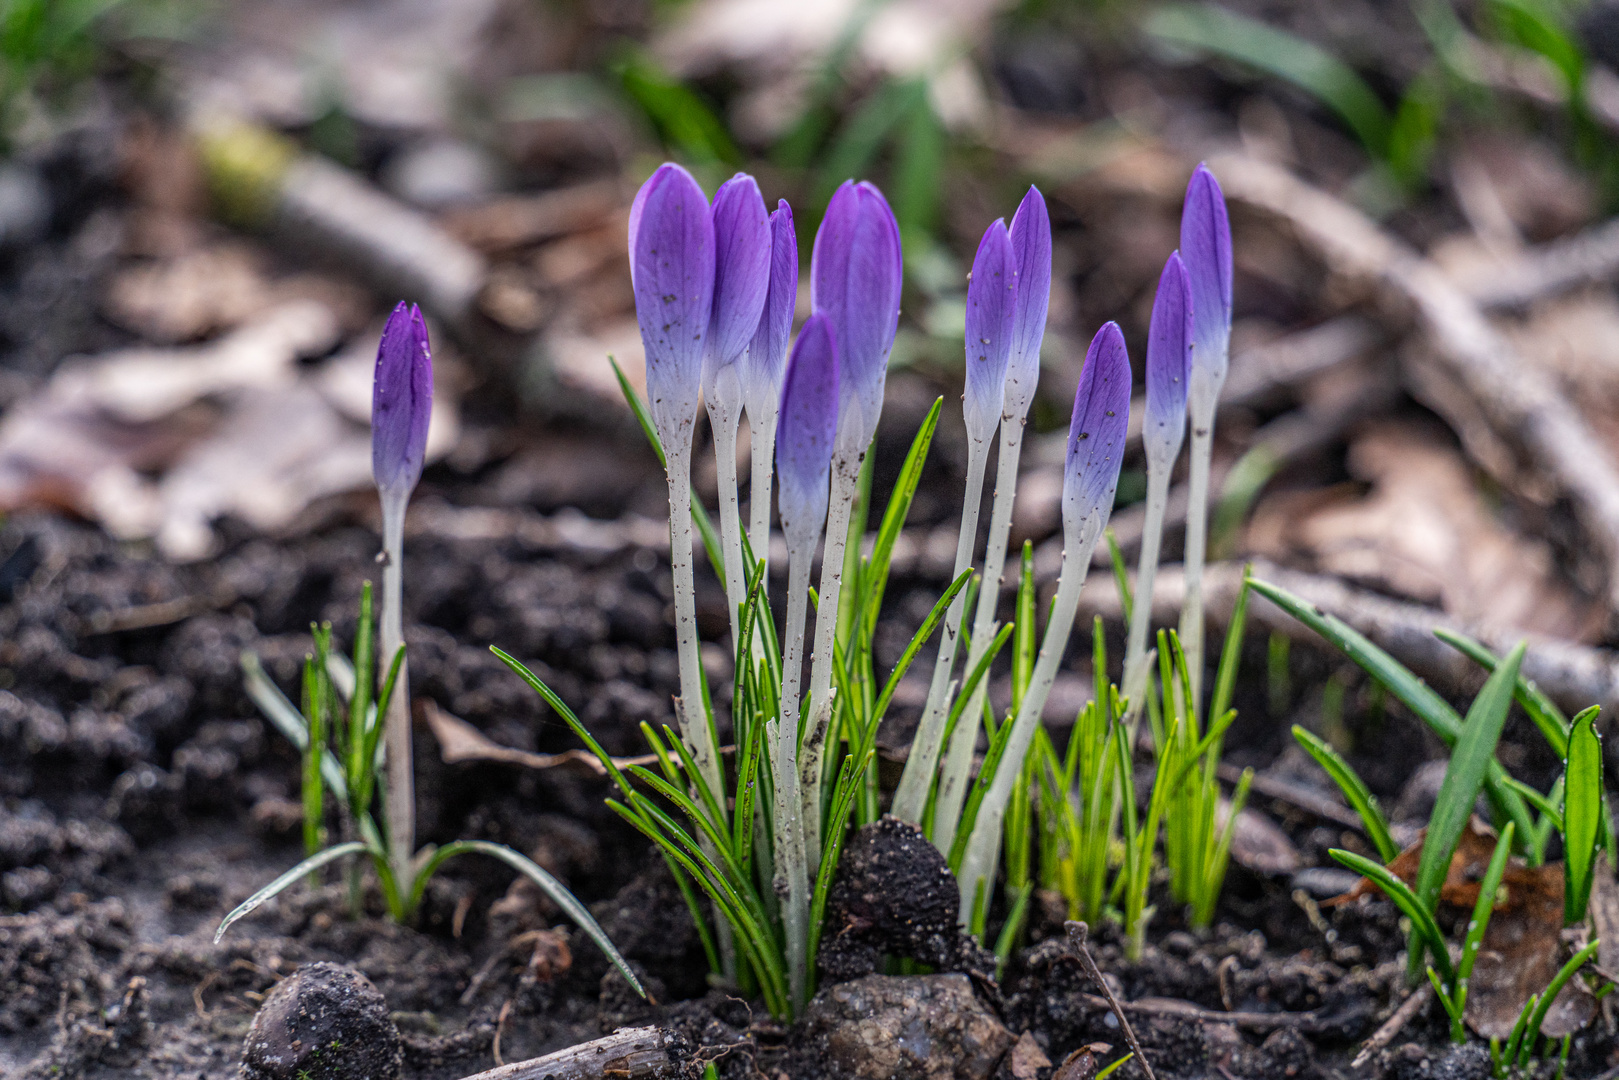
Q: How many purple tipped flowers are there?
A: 11